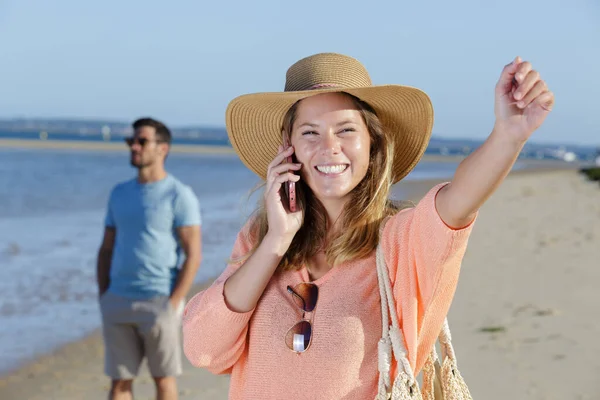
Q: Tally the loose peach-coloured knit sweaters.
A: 1